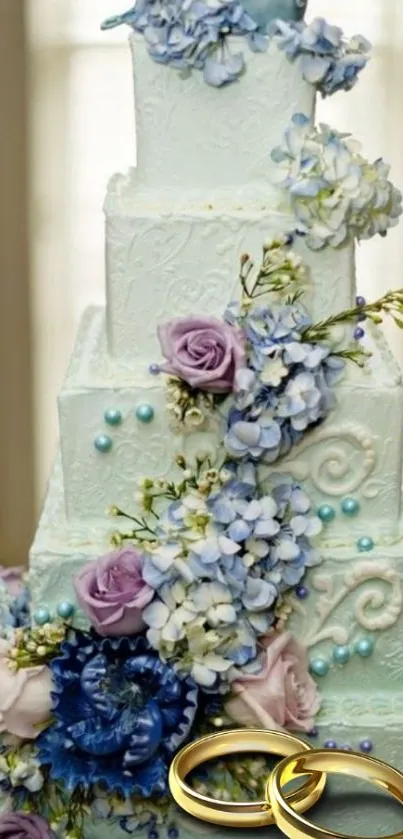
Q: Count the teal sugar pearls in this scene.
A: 11